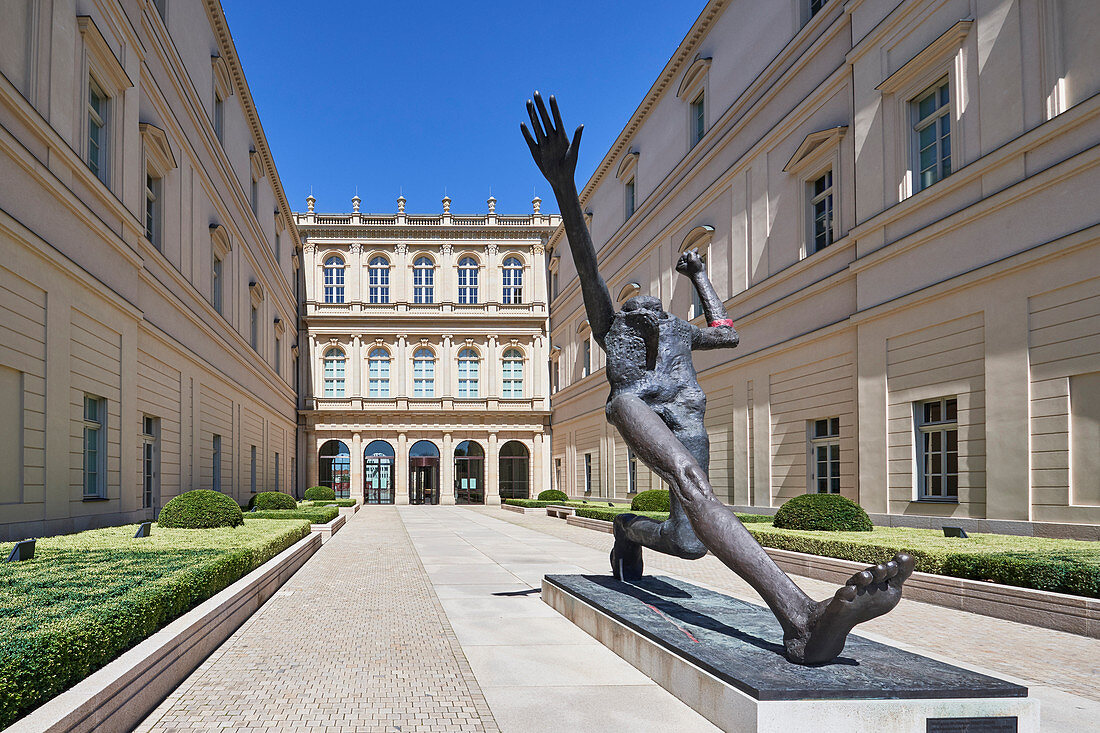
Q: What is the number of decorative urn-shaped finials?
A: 6